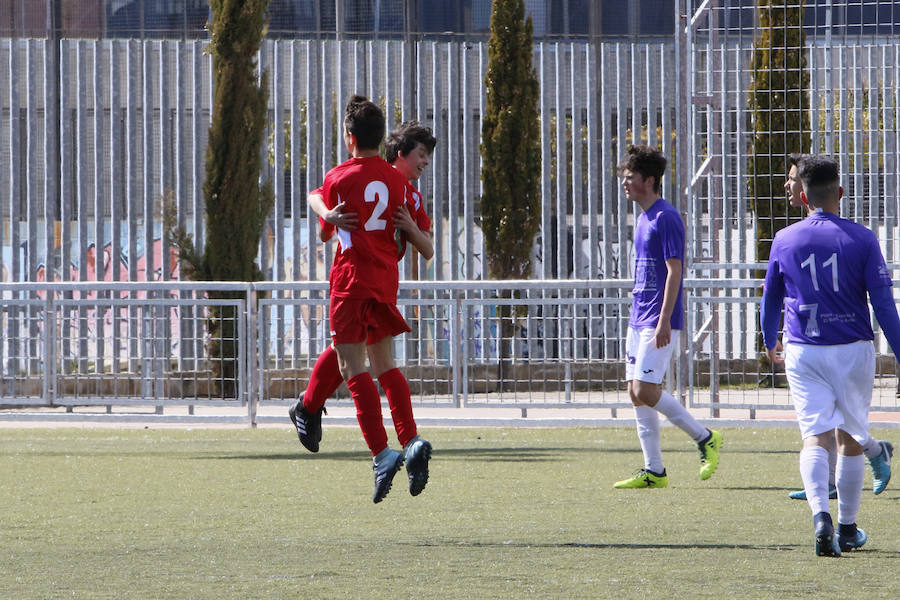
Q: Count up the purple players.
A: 3